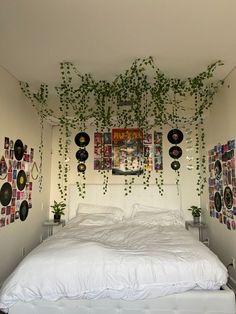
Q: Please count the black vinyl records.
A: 13